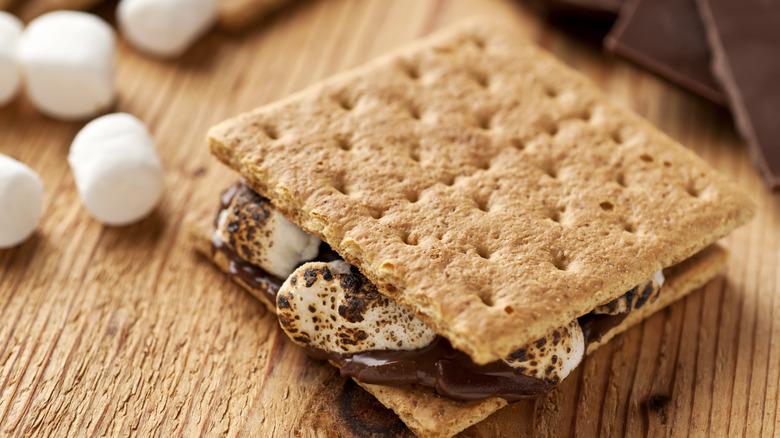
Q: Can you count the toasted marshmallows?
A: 4